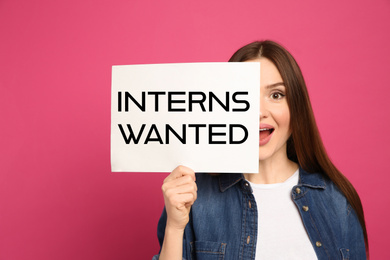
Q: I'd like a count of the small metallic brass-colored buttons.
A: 3